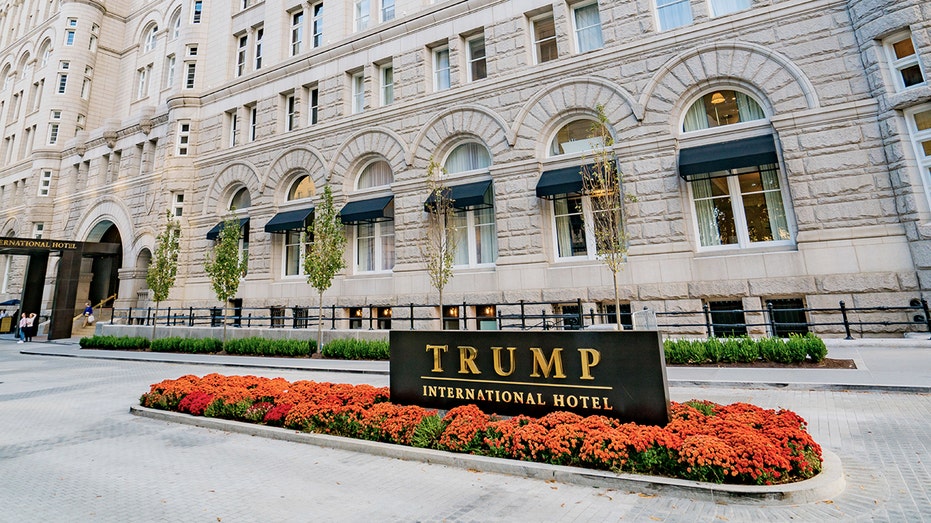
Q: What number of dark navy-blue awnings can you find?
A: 6